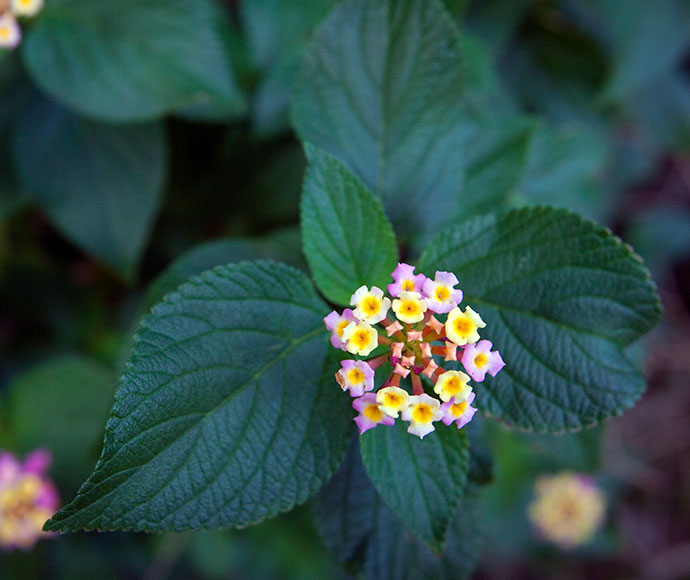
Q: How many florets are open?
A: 14